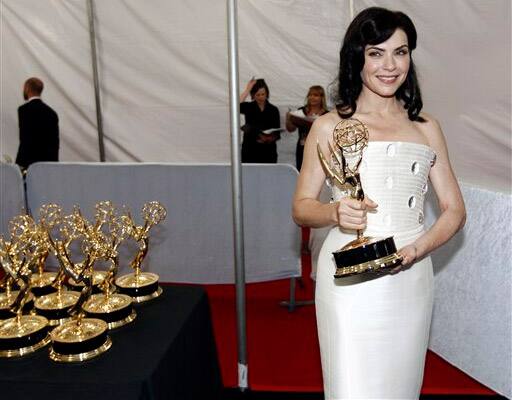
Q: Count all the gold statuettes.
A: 9